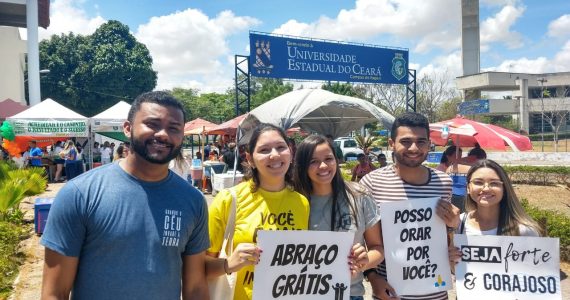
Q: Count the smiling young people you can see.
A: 5